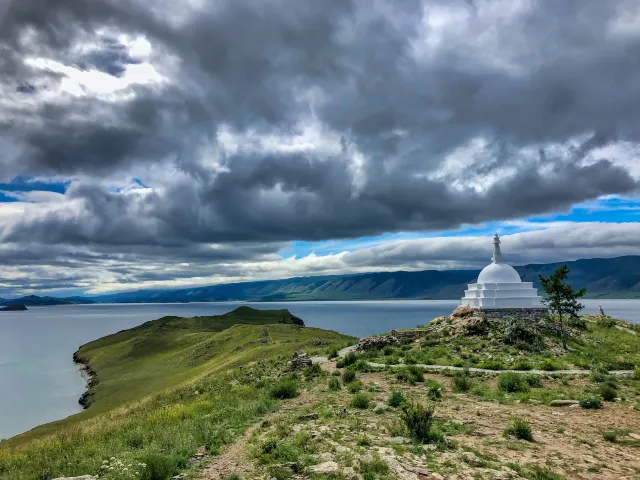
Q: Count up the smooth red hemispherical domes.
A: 0